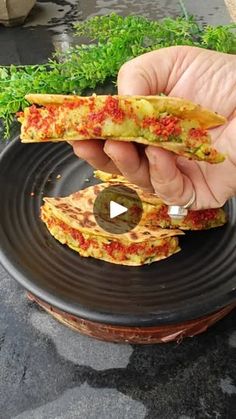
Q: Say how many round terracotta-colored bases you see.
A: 1